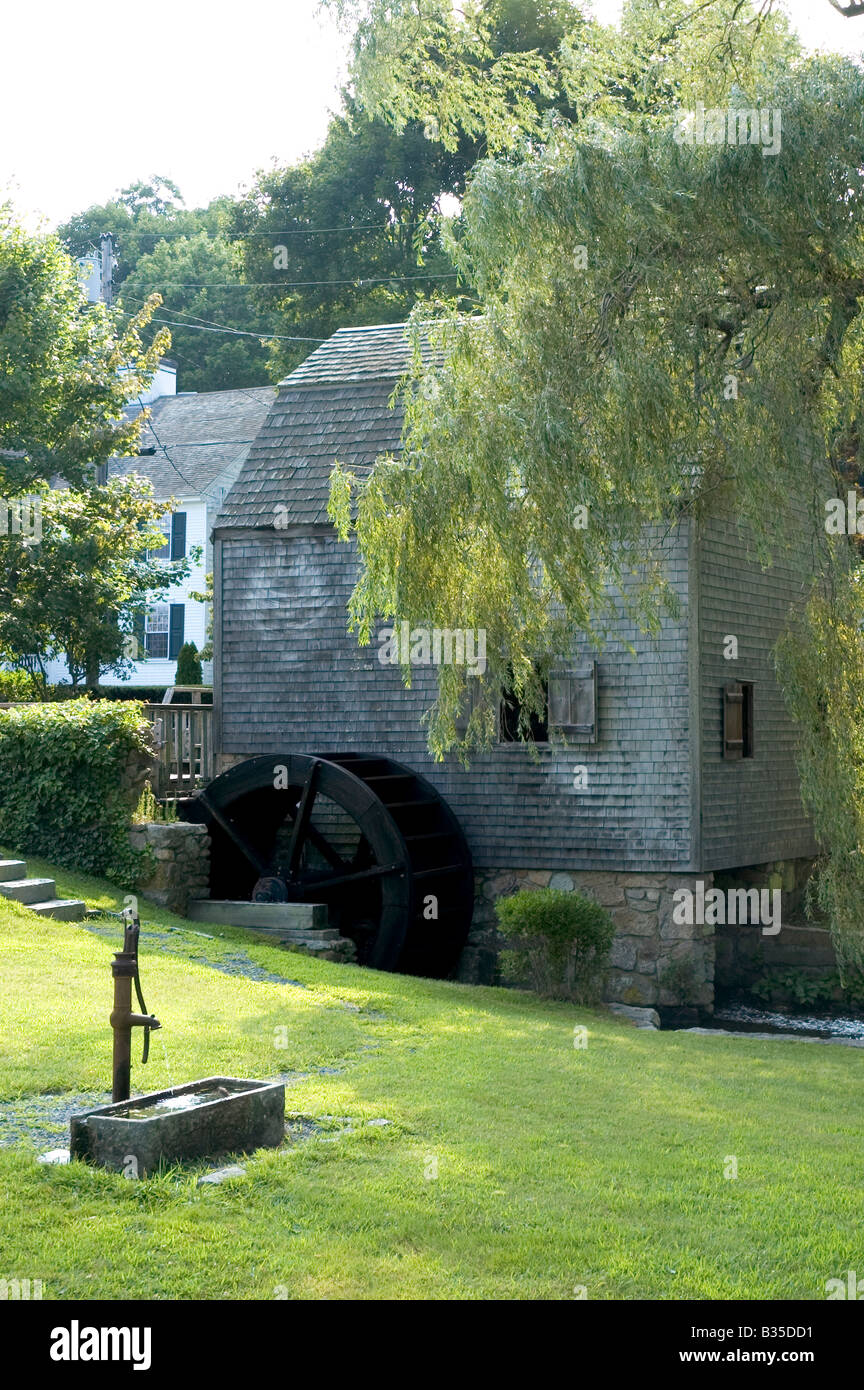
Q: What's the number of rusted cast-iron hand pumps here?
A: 1